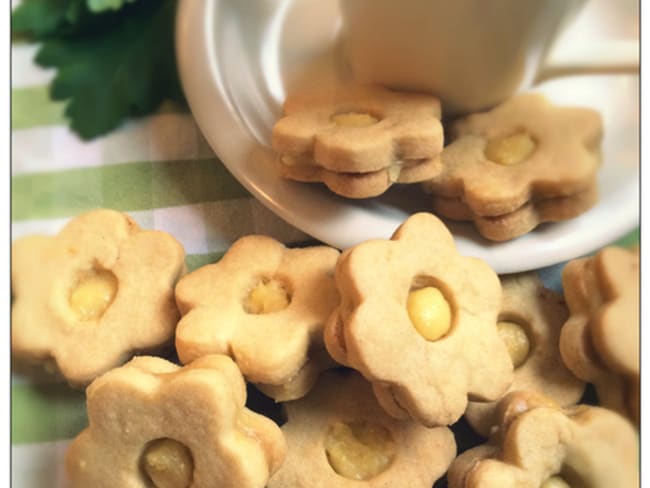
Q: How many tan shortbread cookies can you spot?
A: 10